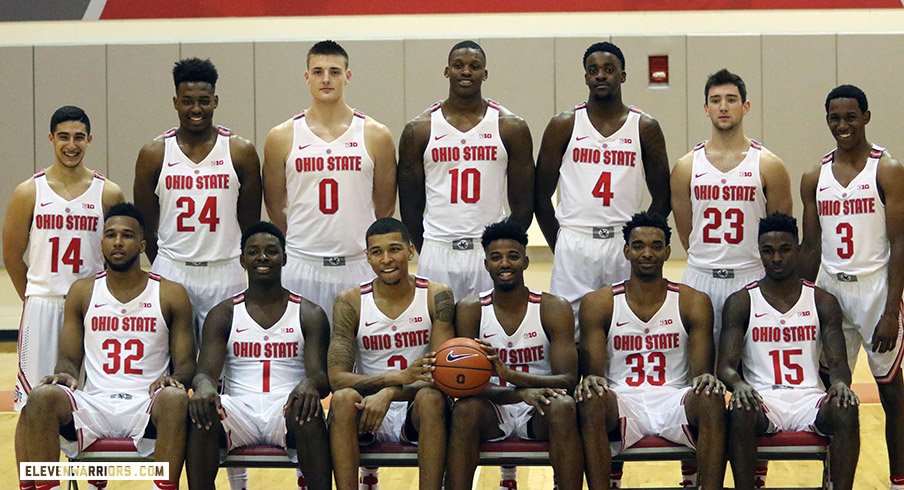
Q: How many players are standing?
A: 7